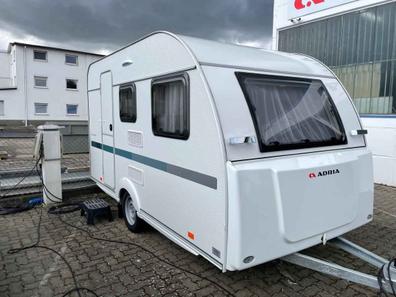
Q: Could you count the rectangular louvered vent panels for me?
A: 2